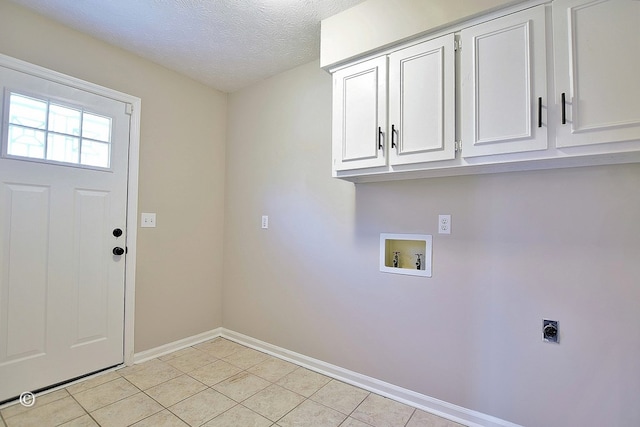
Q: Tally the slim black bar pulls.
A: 4